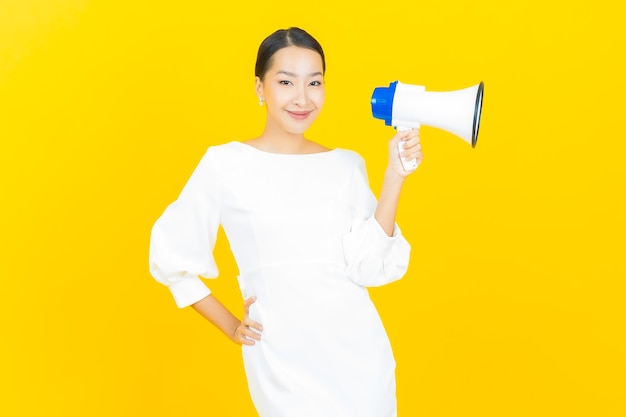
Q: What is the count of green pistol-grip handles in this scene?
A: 0